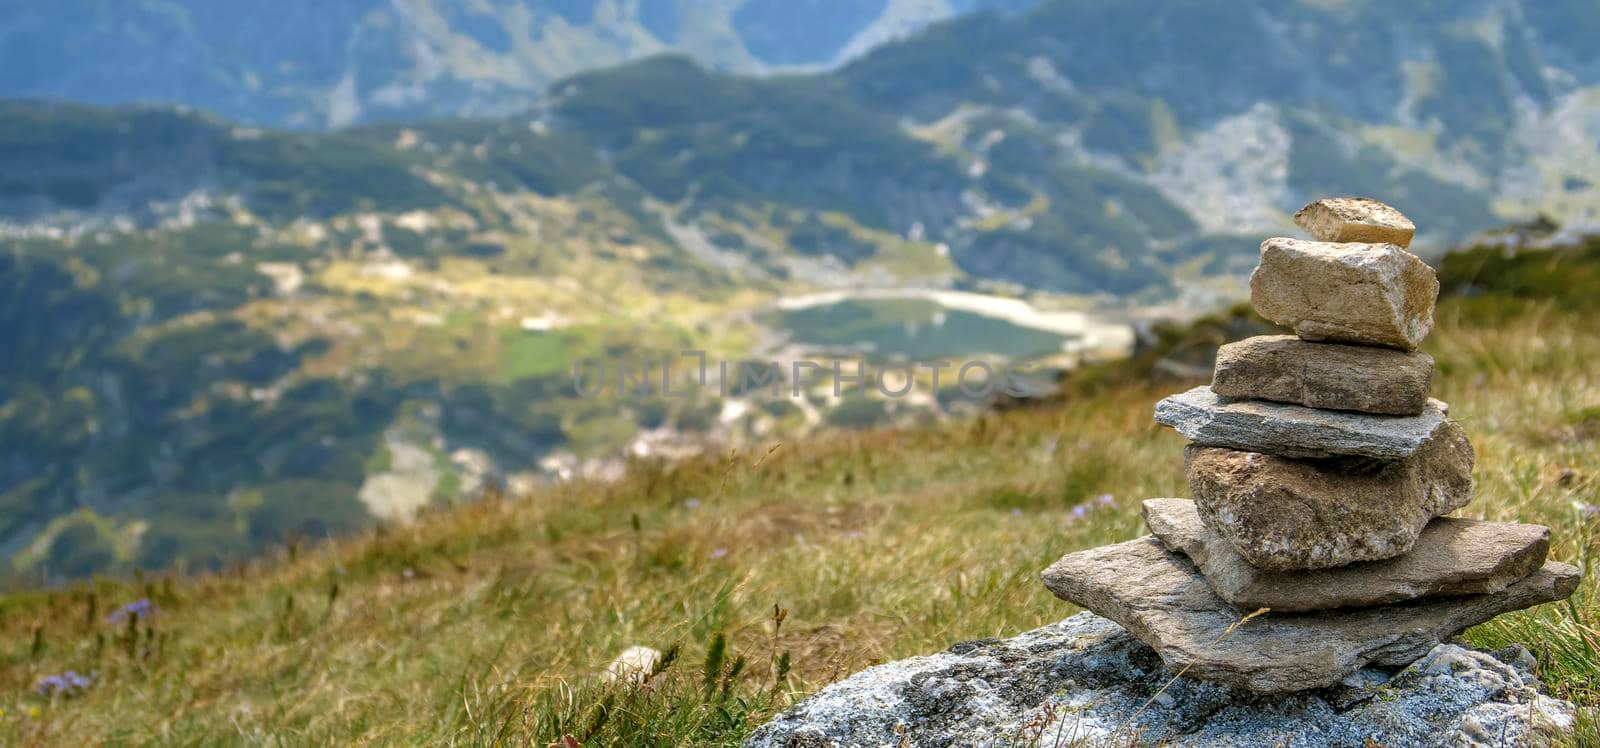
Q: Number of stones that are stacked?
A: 7